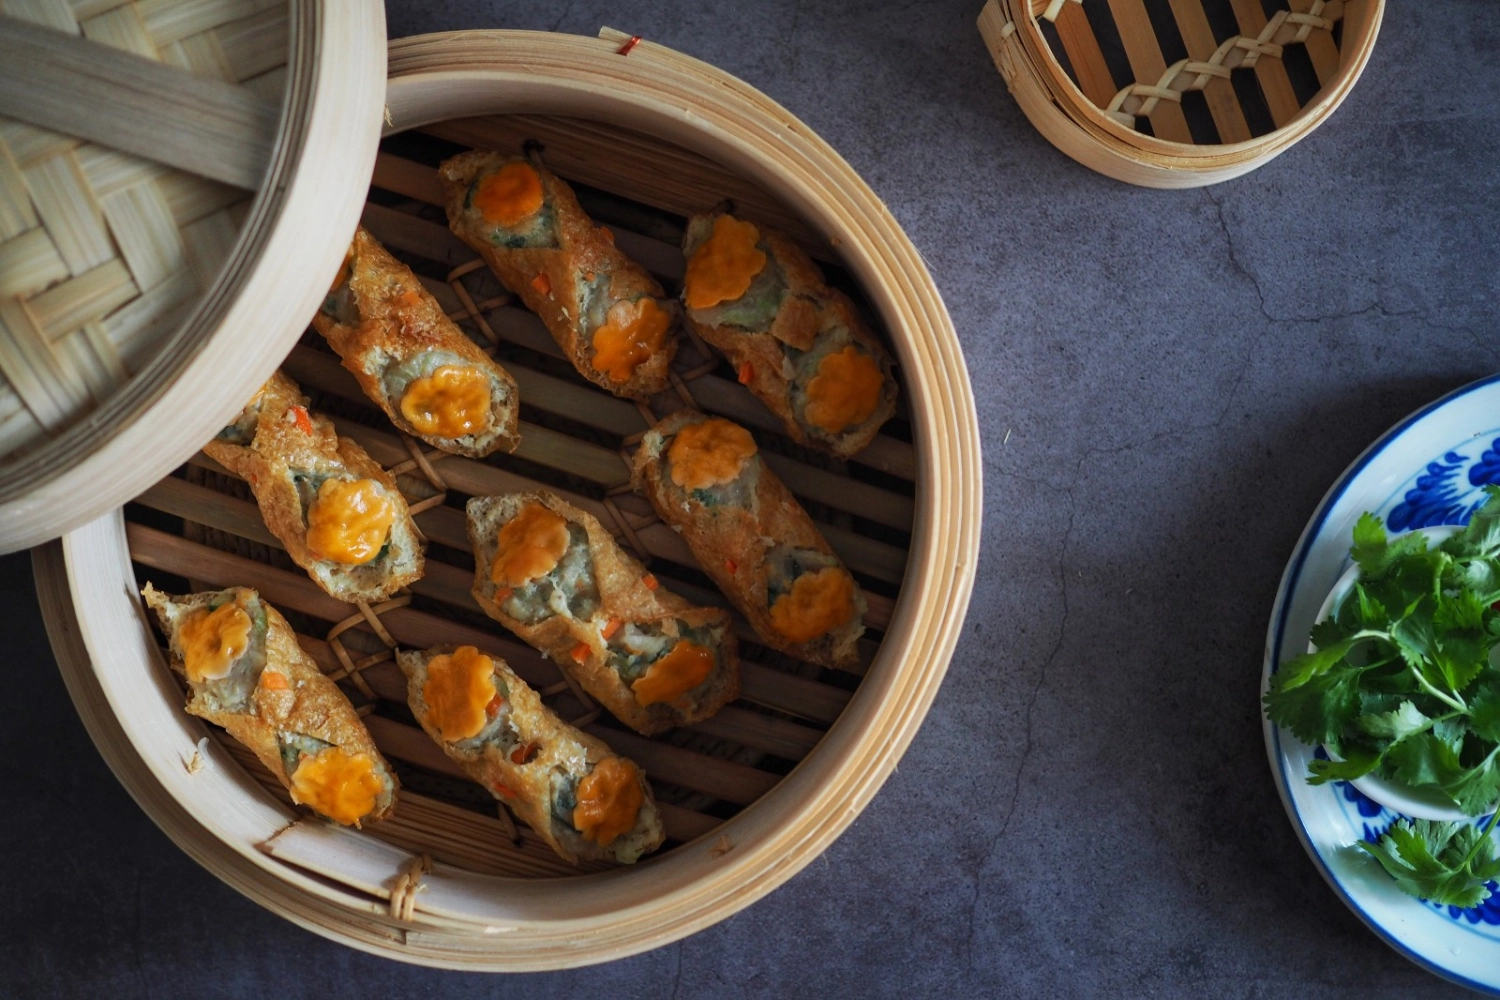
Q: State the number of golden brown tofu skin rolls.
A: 8